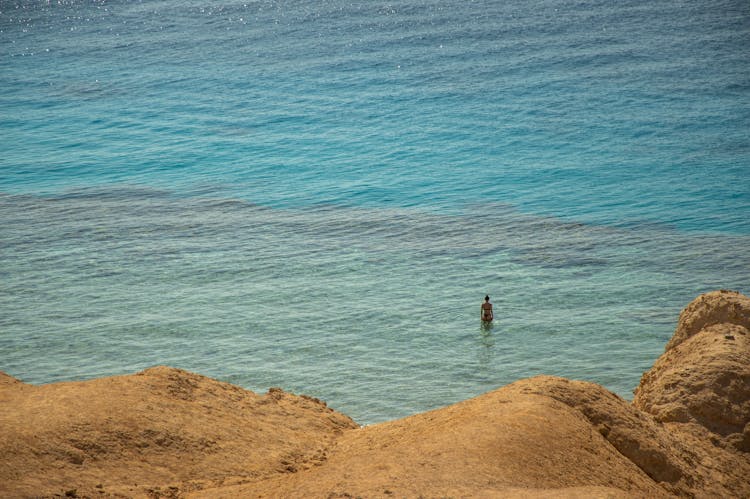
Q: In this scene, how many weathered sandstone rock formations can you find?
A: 3